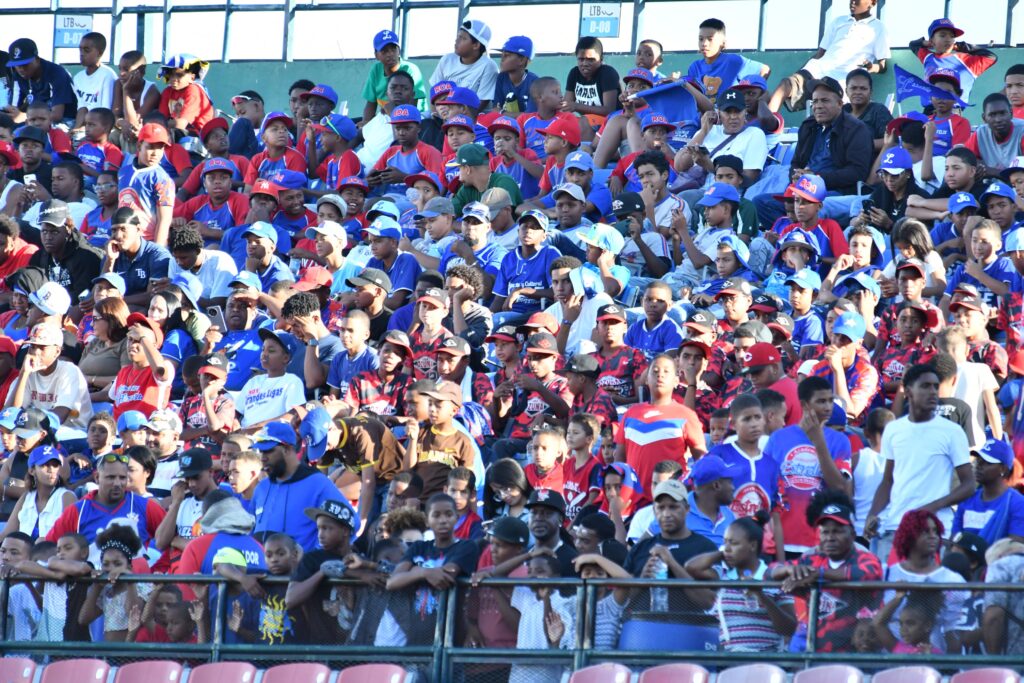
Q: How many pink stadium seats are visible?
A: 12